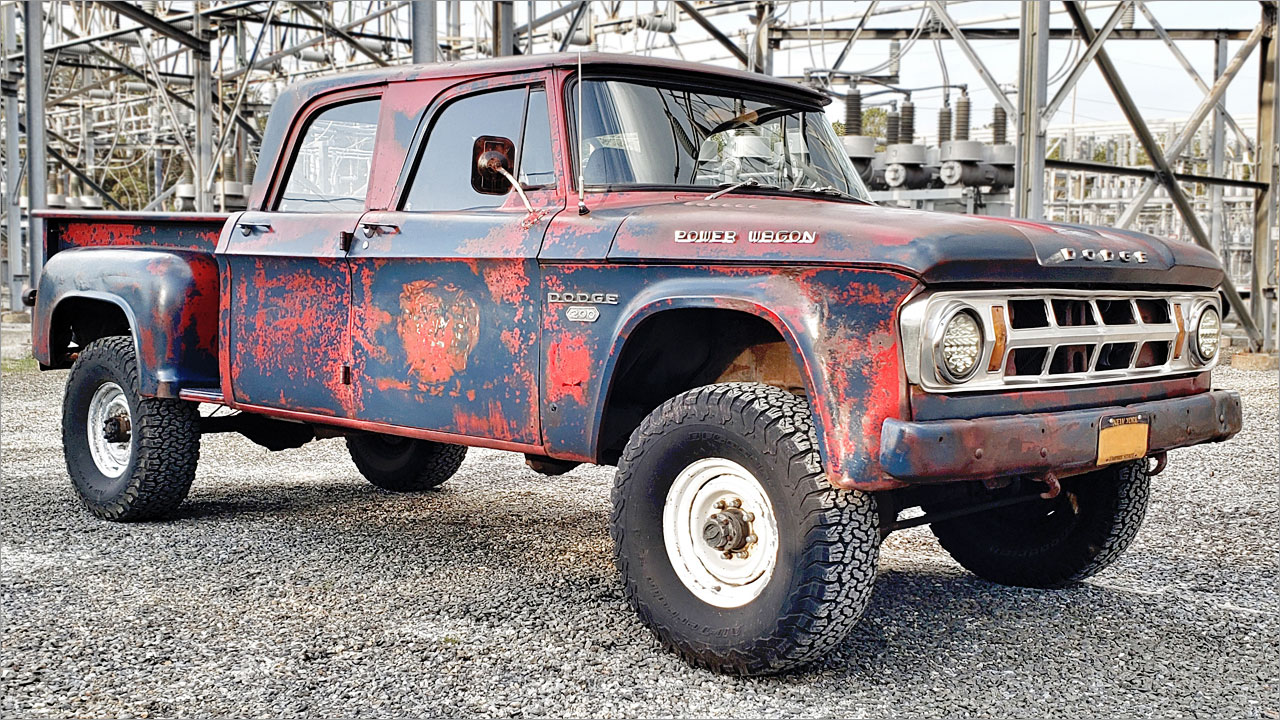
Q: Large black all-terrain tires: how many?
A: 4